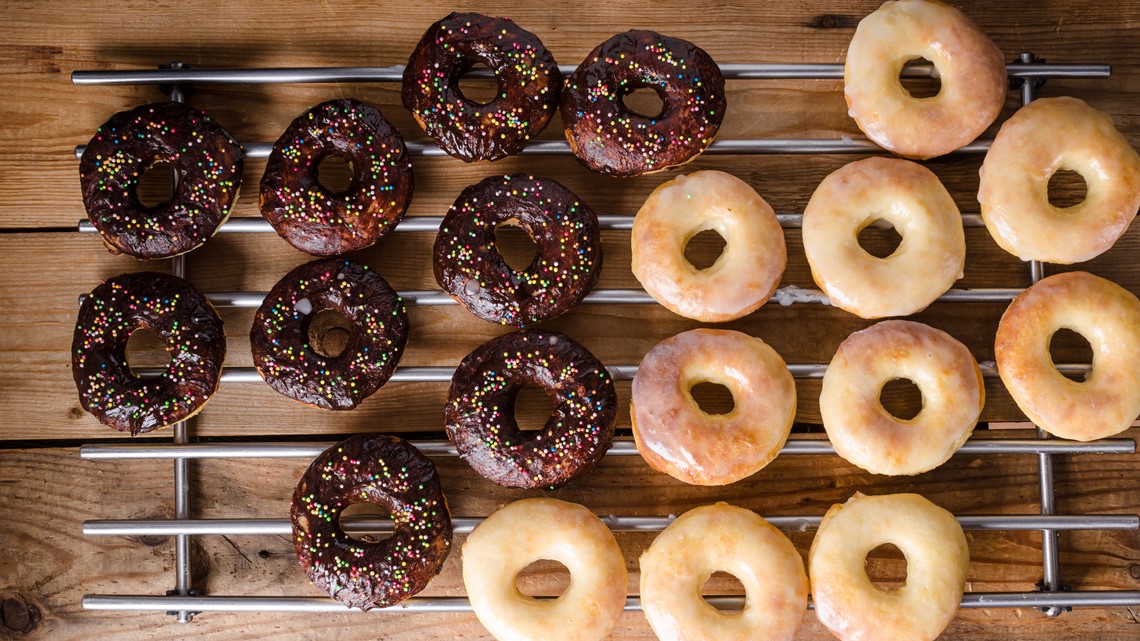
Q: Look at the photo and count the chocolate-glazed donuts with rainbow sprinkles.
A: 9